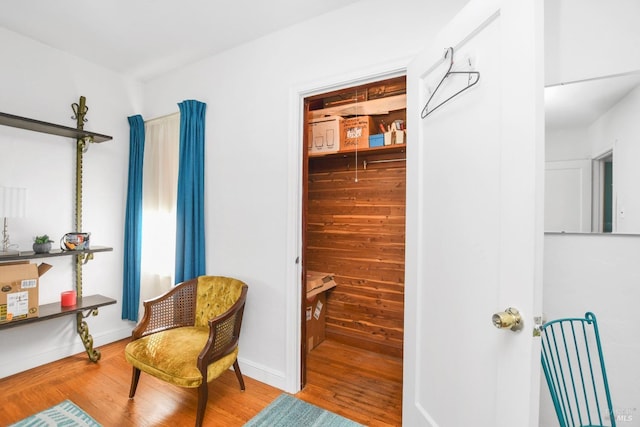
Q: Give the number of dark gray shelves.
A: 3